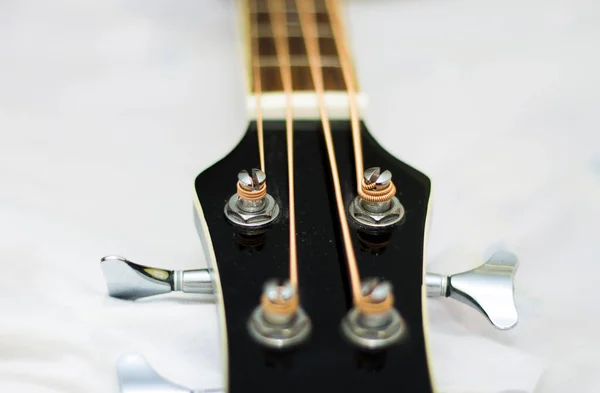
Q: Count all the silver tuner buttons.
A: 3